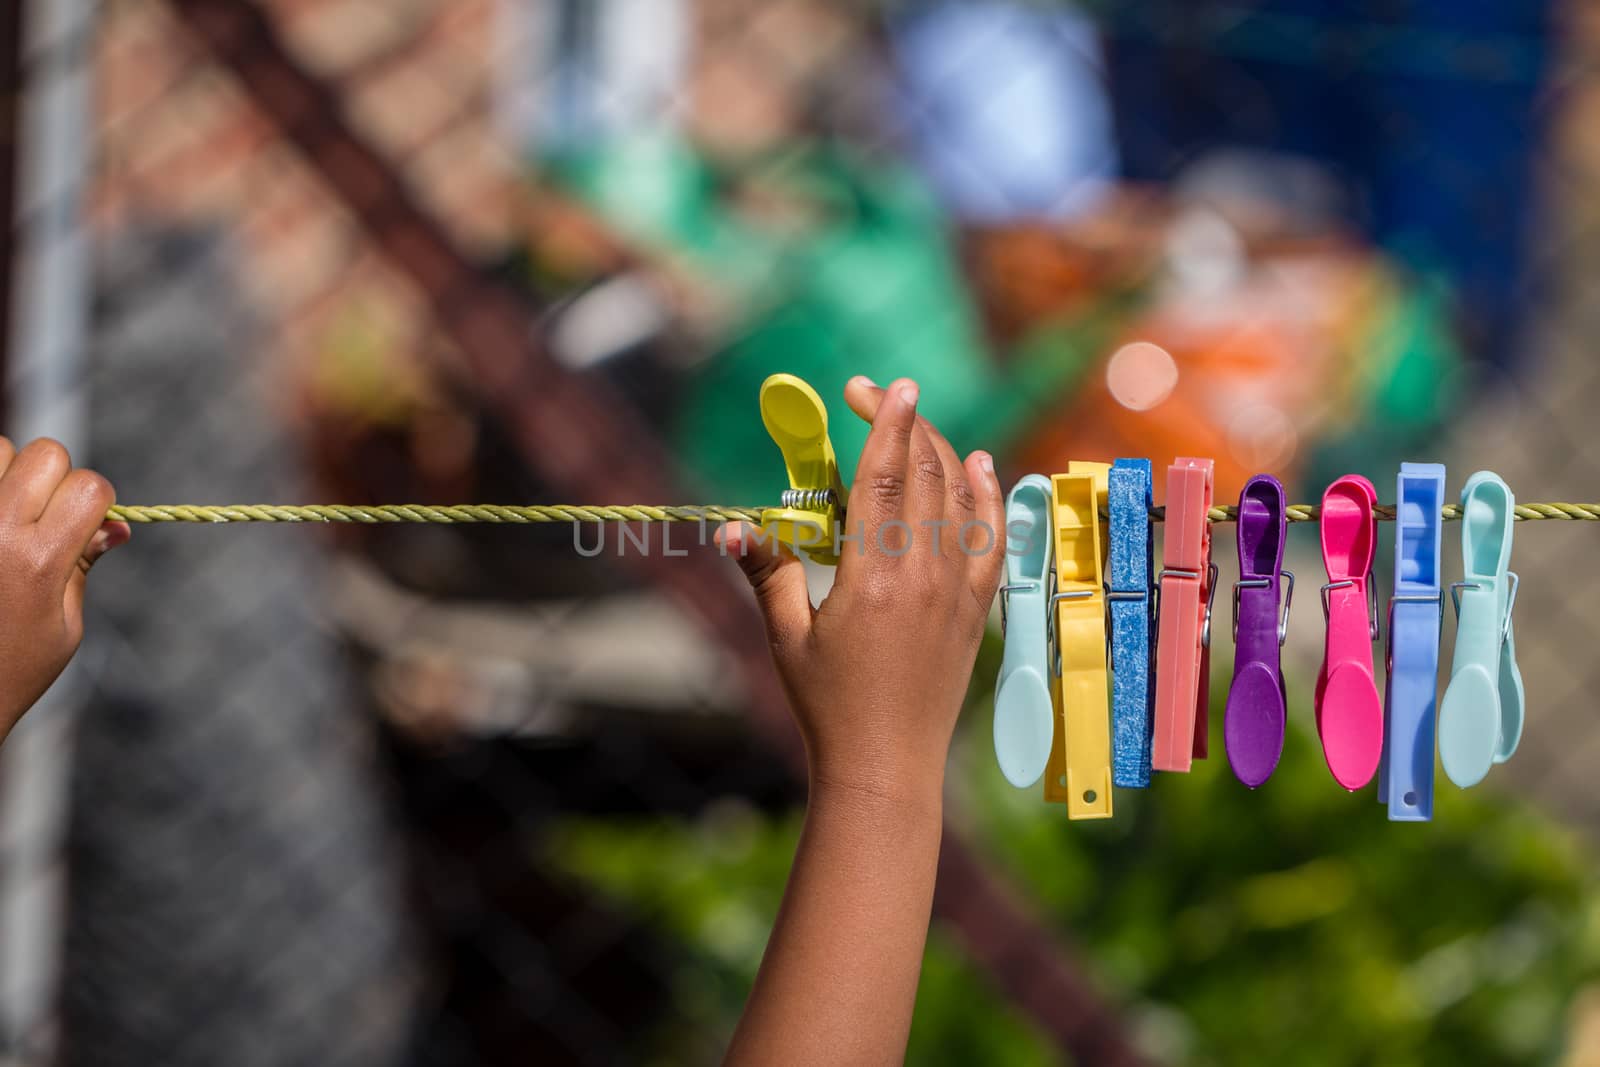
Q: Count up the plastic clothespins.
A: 9